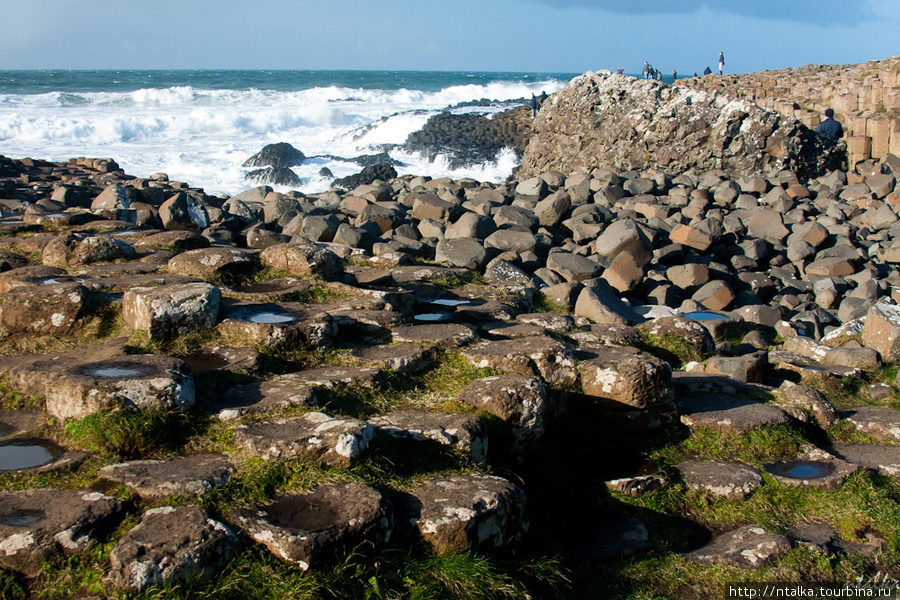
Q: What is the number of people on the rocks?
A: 12